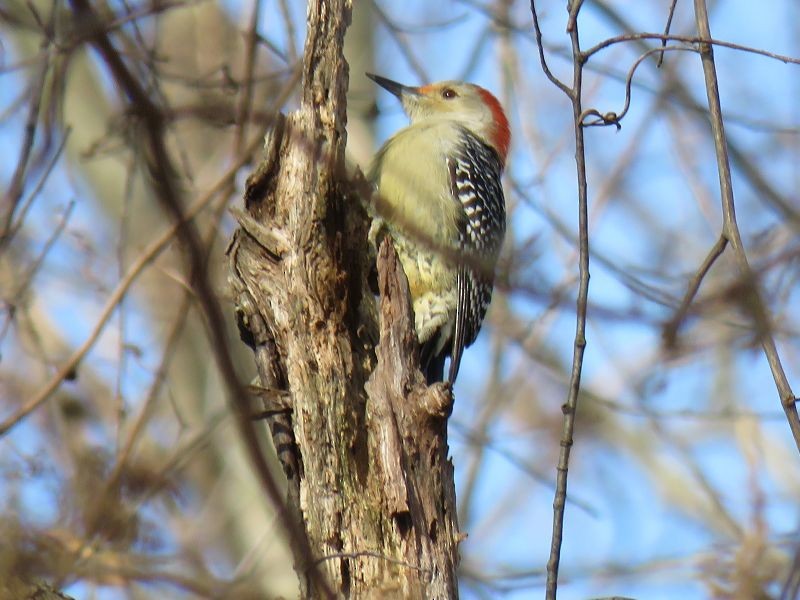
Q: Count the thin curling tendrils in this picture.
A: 1